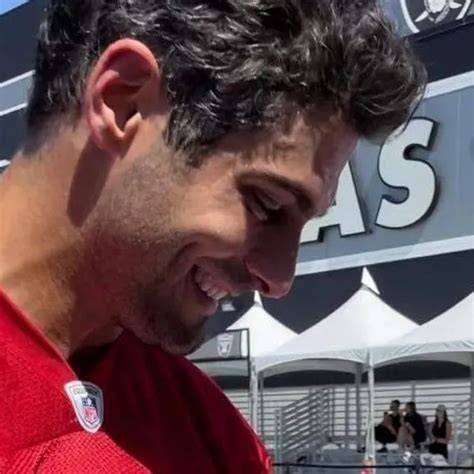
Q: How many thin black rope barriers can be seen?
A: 1